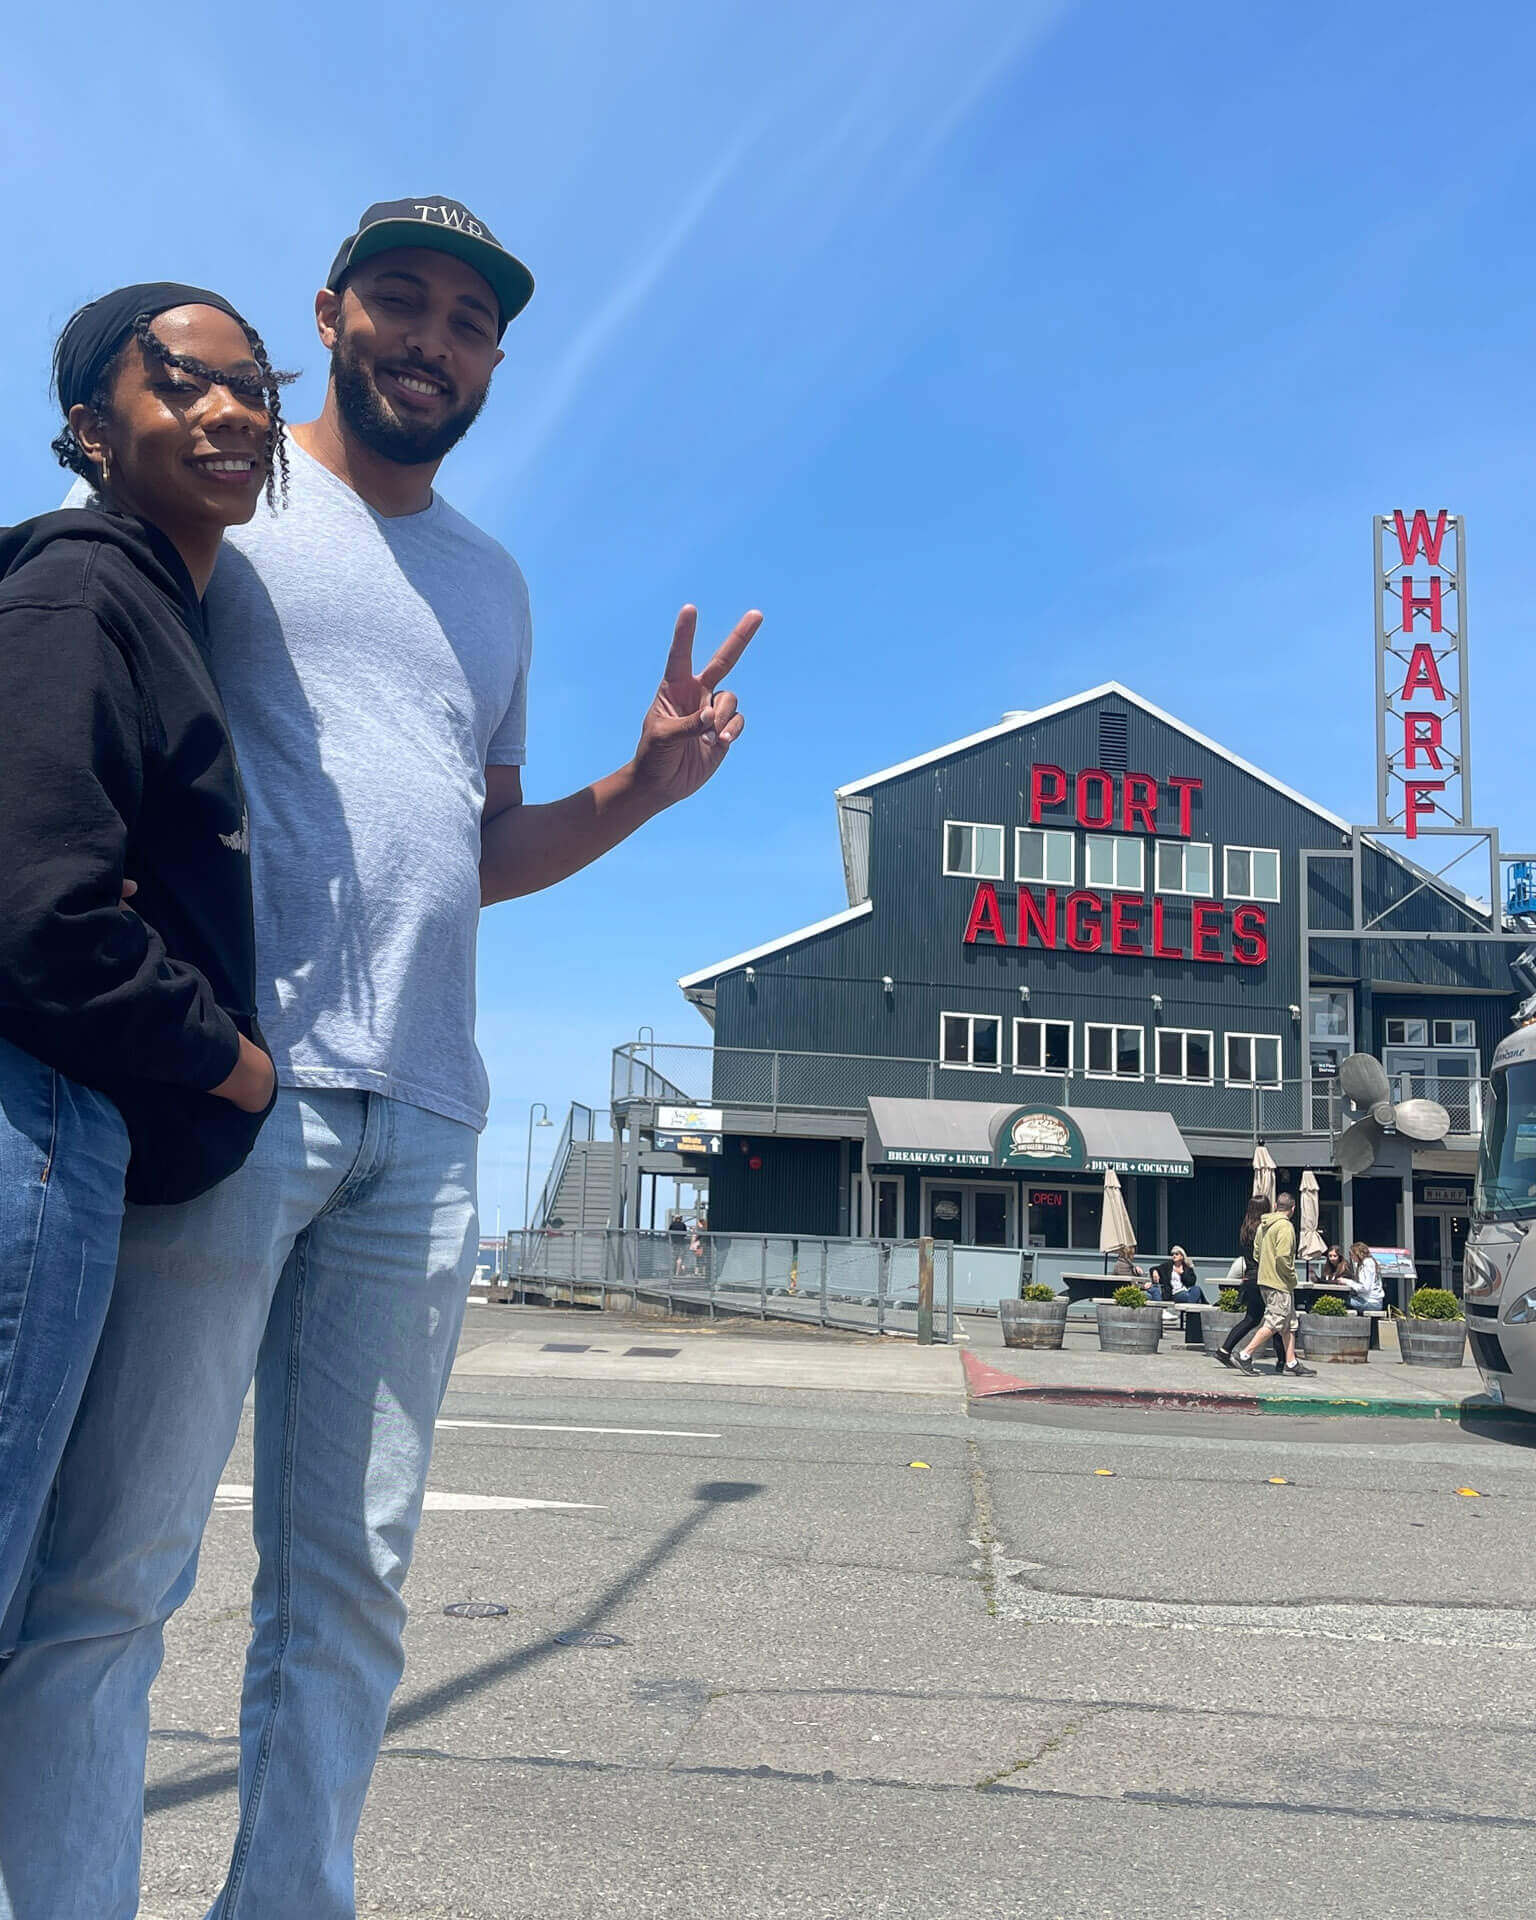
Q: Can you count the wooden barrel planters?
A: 5